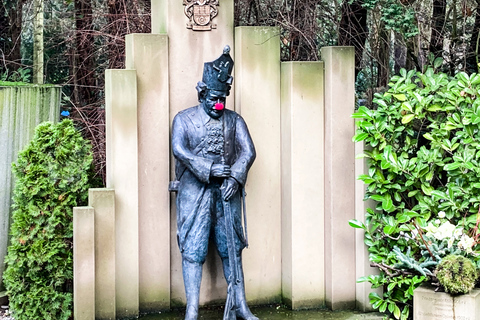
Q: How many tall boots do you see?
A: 2